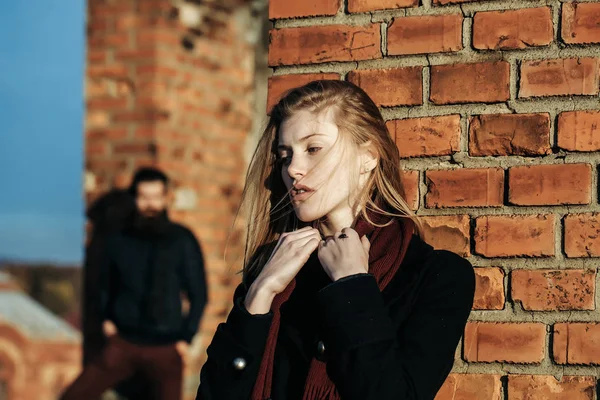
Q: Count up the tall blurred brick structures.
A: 1